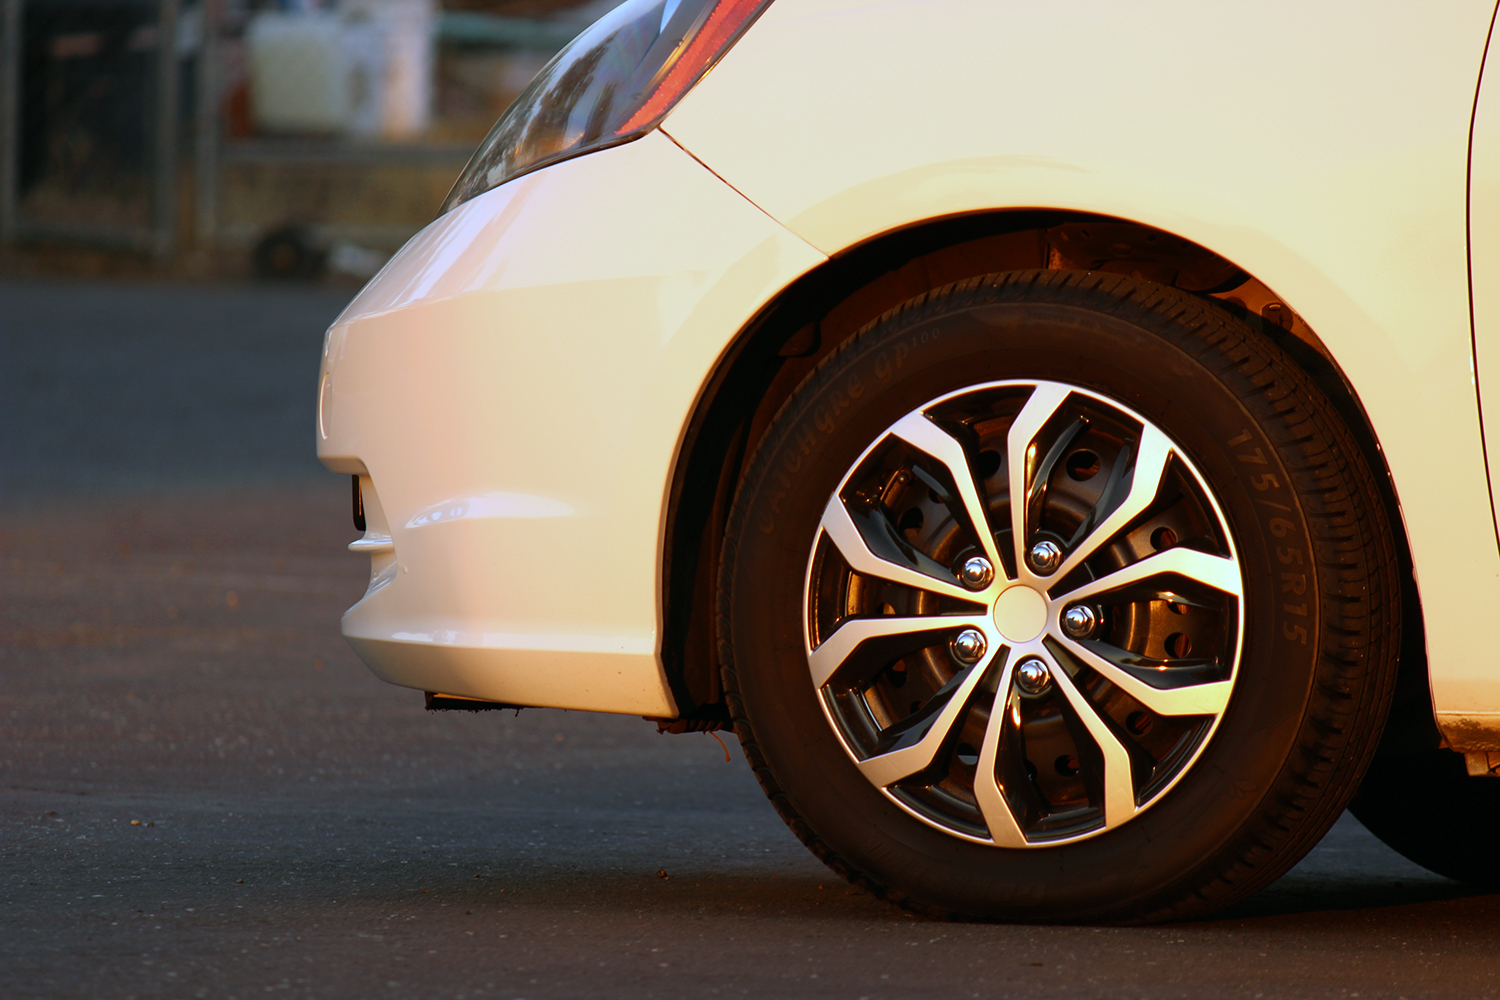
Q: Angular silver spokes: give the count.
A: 10